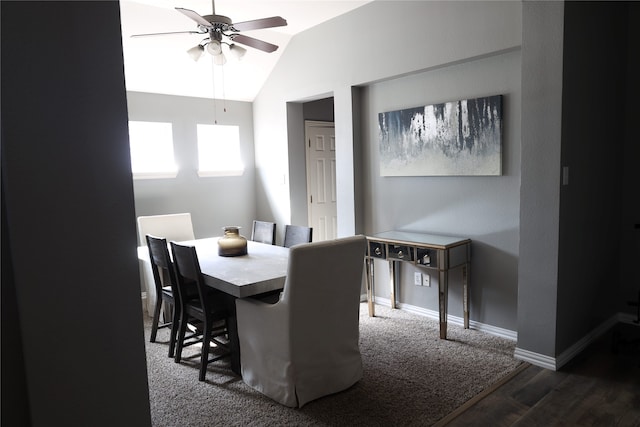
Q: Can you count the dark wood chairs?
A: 4